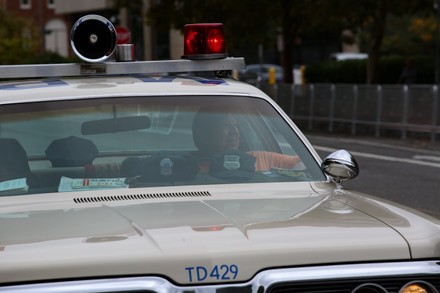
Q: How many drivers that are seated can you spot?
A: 1